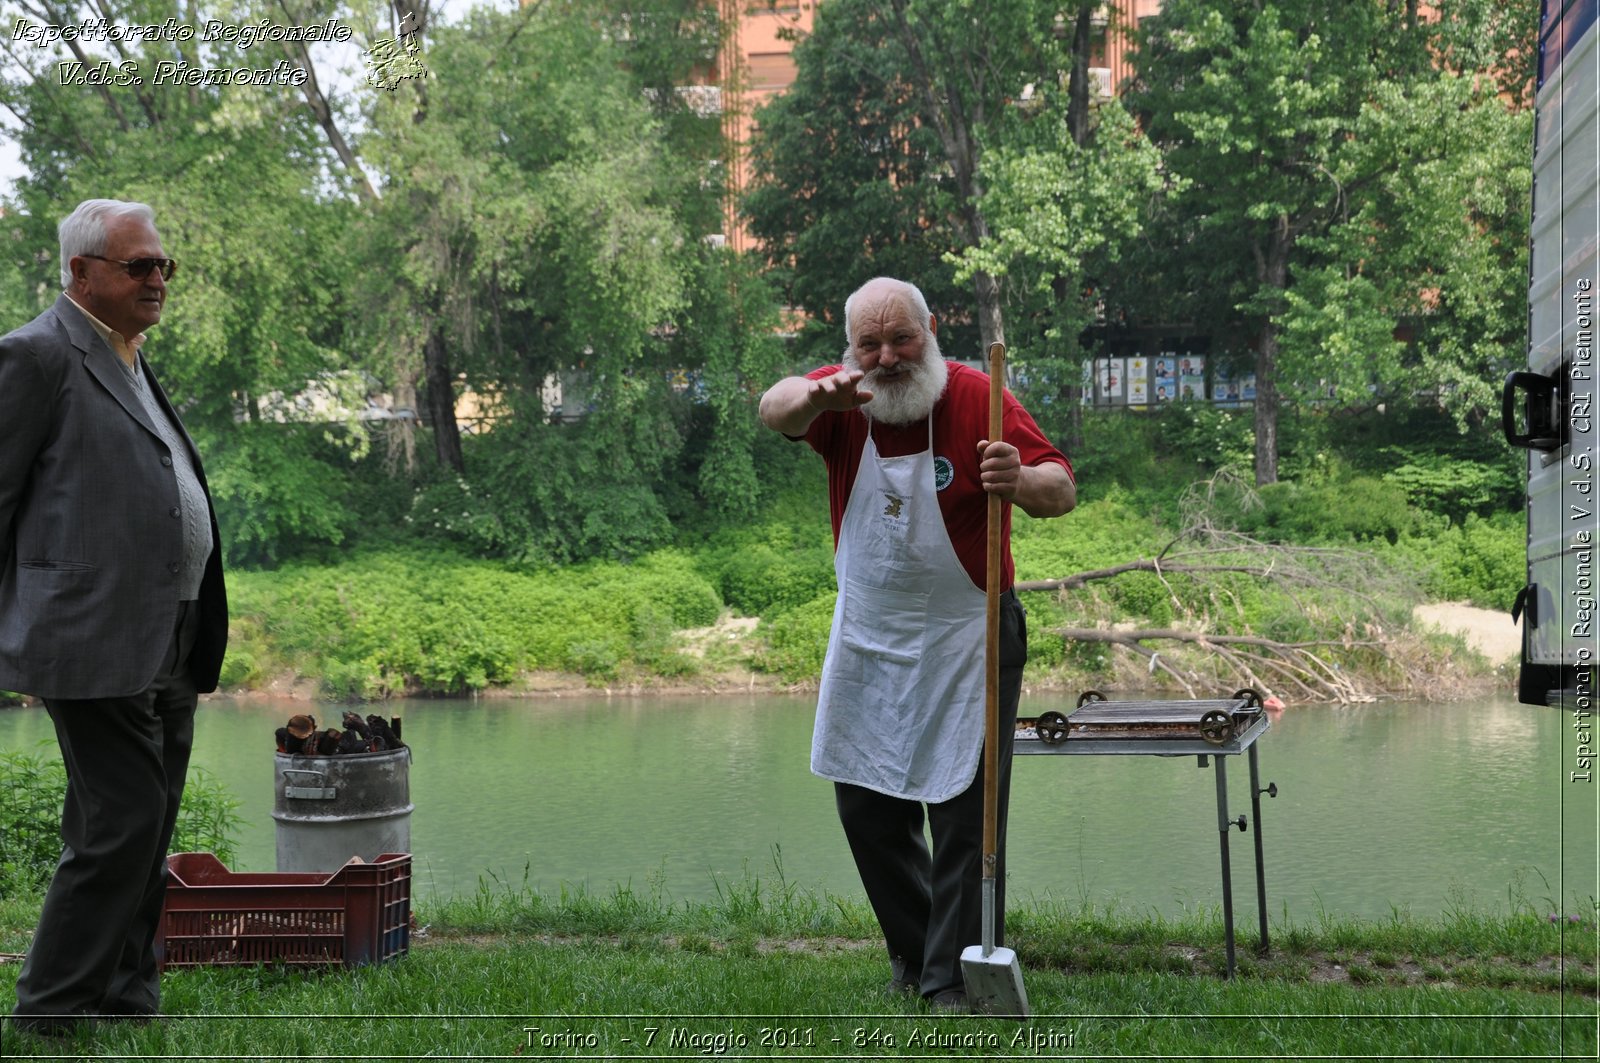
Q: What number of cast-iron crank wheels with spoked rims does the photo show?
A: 4